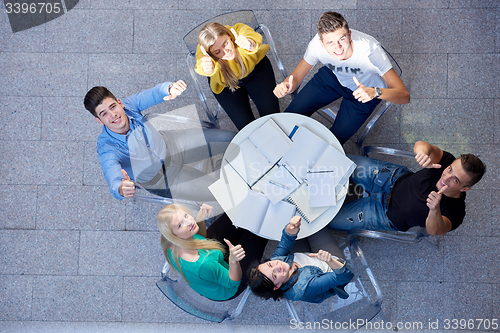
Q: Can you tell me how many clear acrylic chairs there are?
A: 6